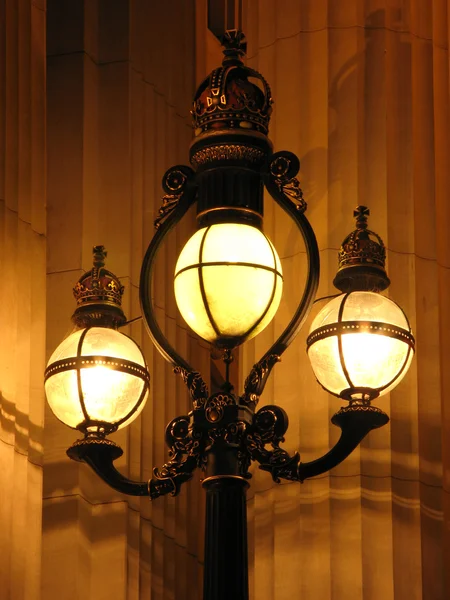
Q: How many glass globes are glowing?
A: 3